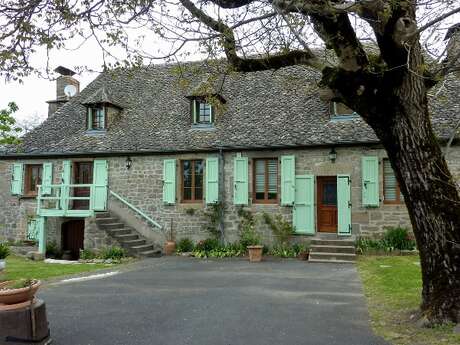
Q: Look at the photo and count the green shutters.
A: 11